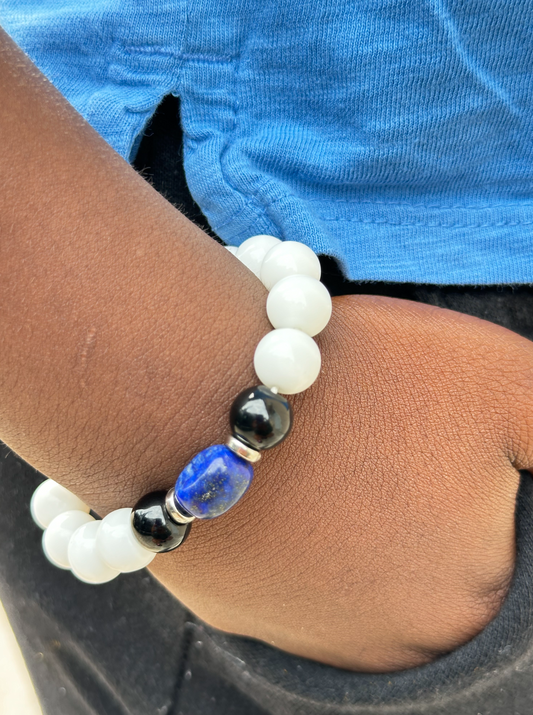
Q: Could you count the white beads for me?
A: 9